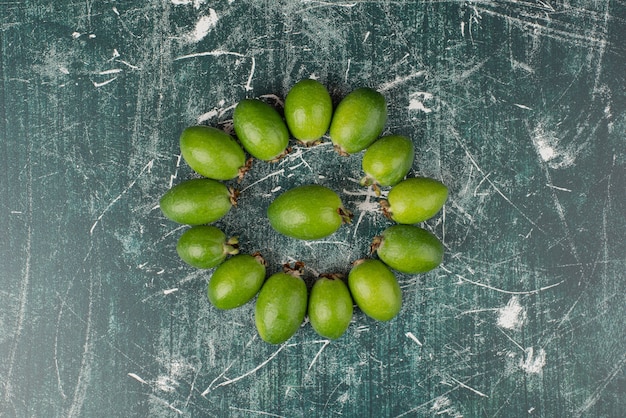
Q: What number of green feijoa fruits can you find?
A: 14